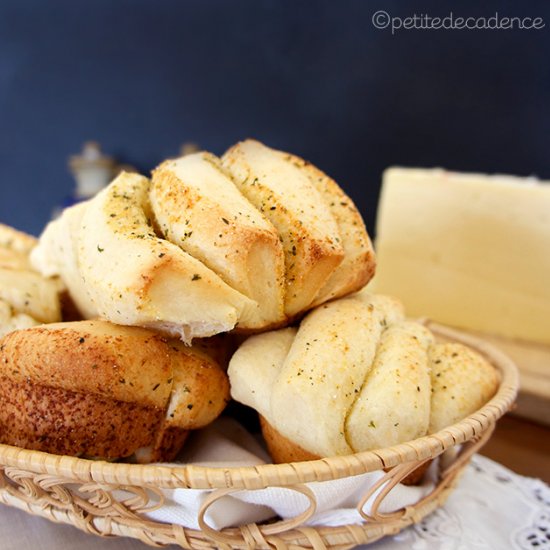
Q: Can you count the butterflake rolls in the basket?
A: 4